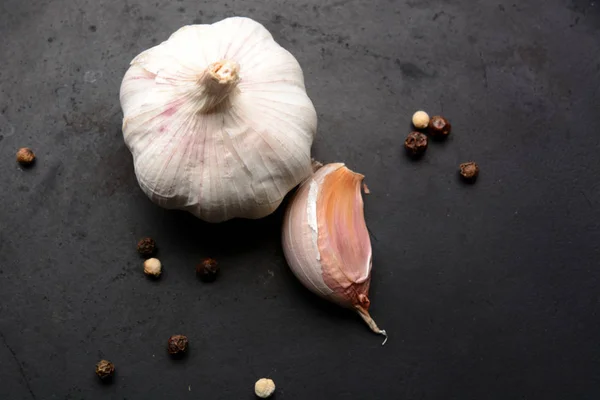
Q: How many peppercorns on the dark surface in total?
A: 11